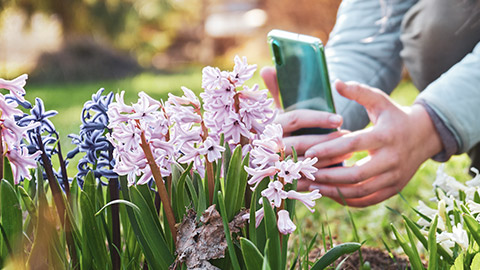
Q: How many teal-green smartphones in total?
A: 1